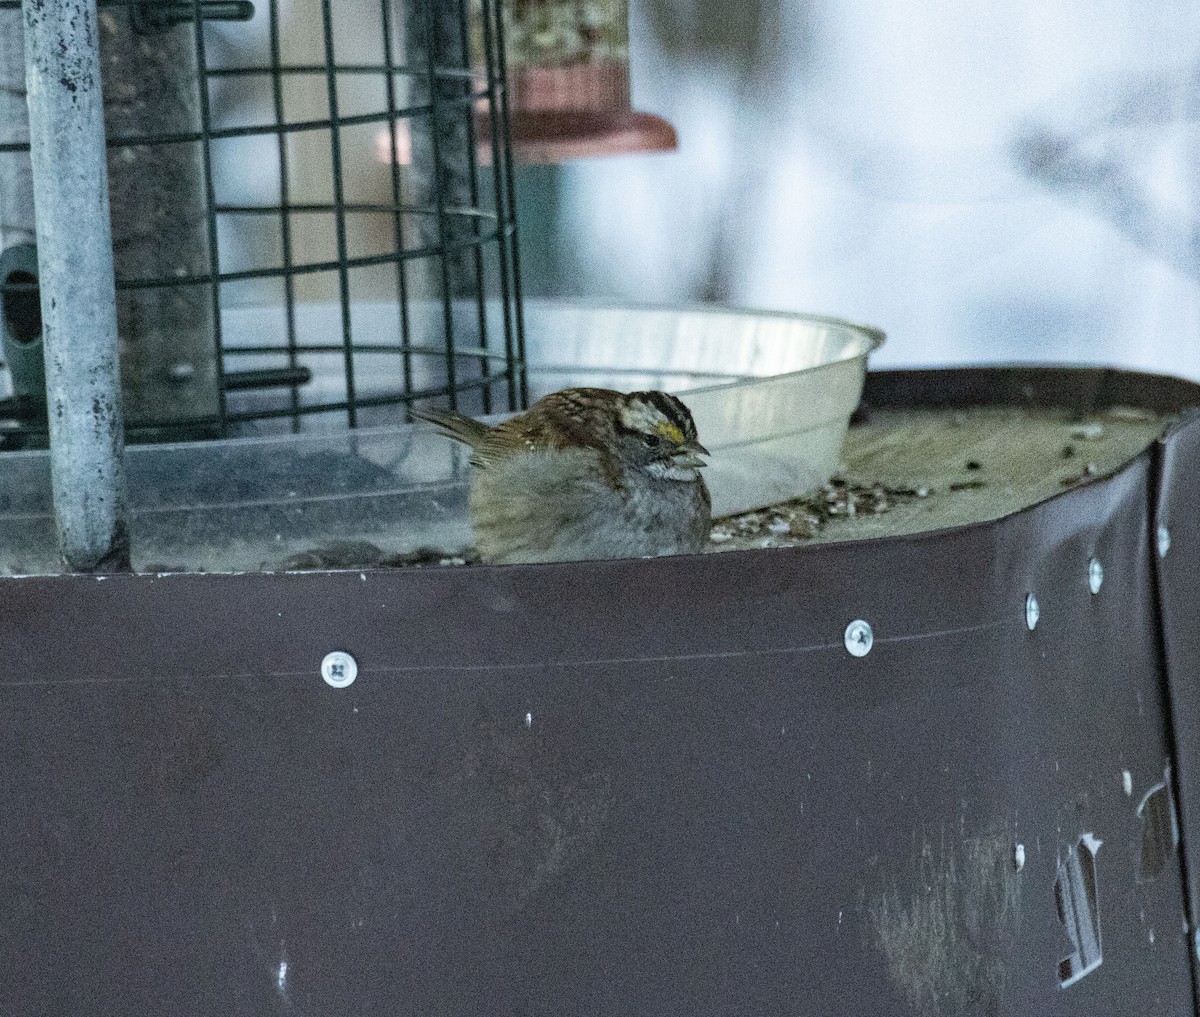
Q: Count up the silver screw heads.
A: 5